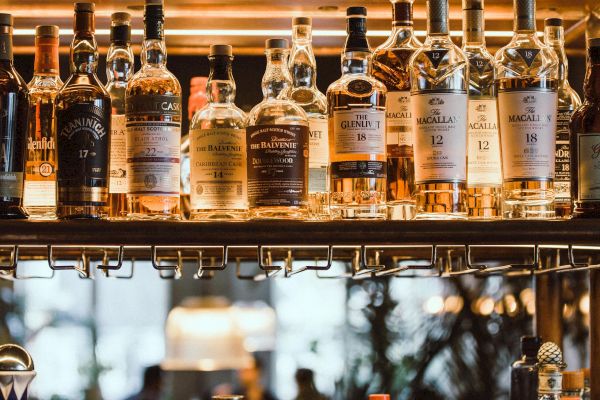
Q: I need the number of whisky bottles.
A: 15